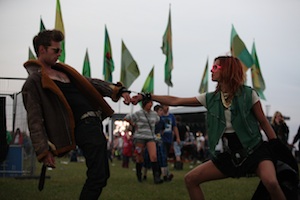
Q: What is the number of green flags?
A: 11